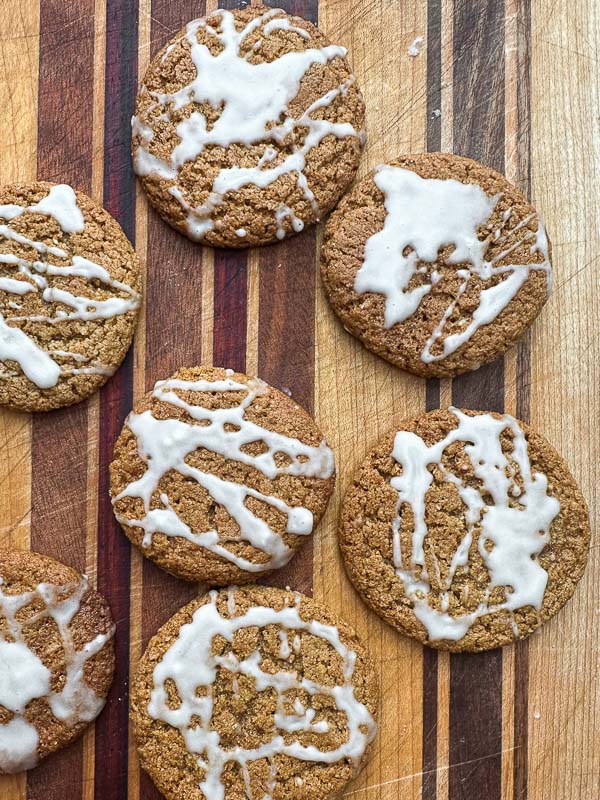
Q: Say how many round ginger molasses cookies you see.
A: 7